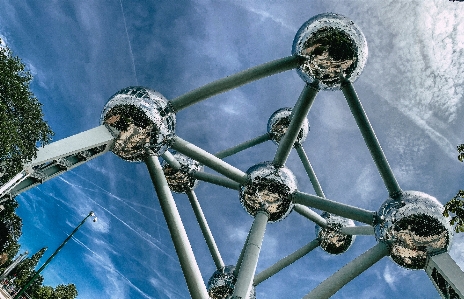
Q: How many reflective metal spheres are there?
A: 8